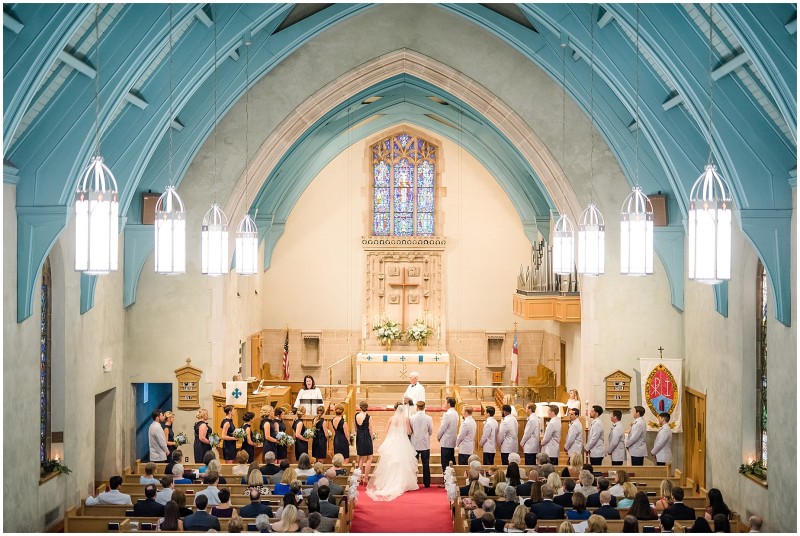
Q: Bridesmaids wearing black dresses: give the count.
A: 10